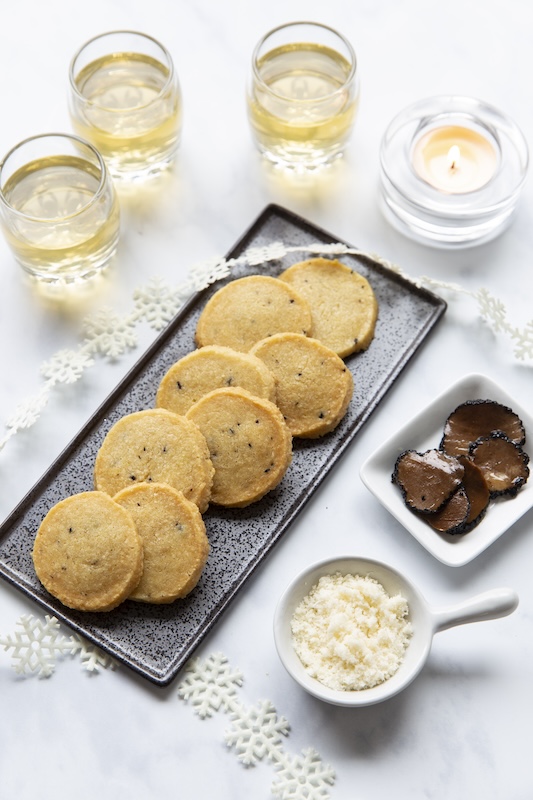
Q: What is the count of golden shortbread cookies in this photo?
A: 8